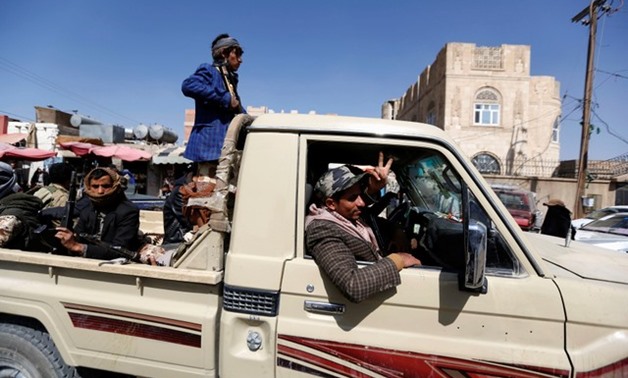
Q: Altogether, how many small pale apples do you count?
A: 0